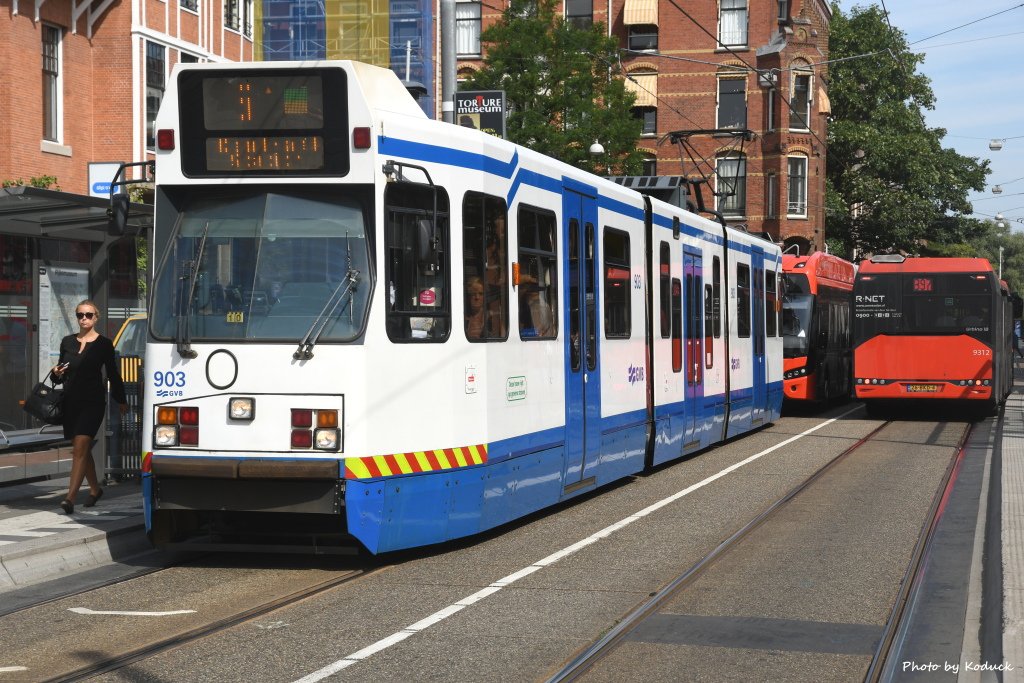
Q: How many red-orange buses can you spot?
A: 2